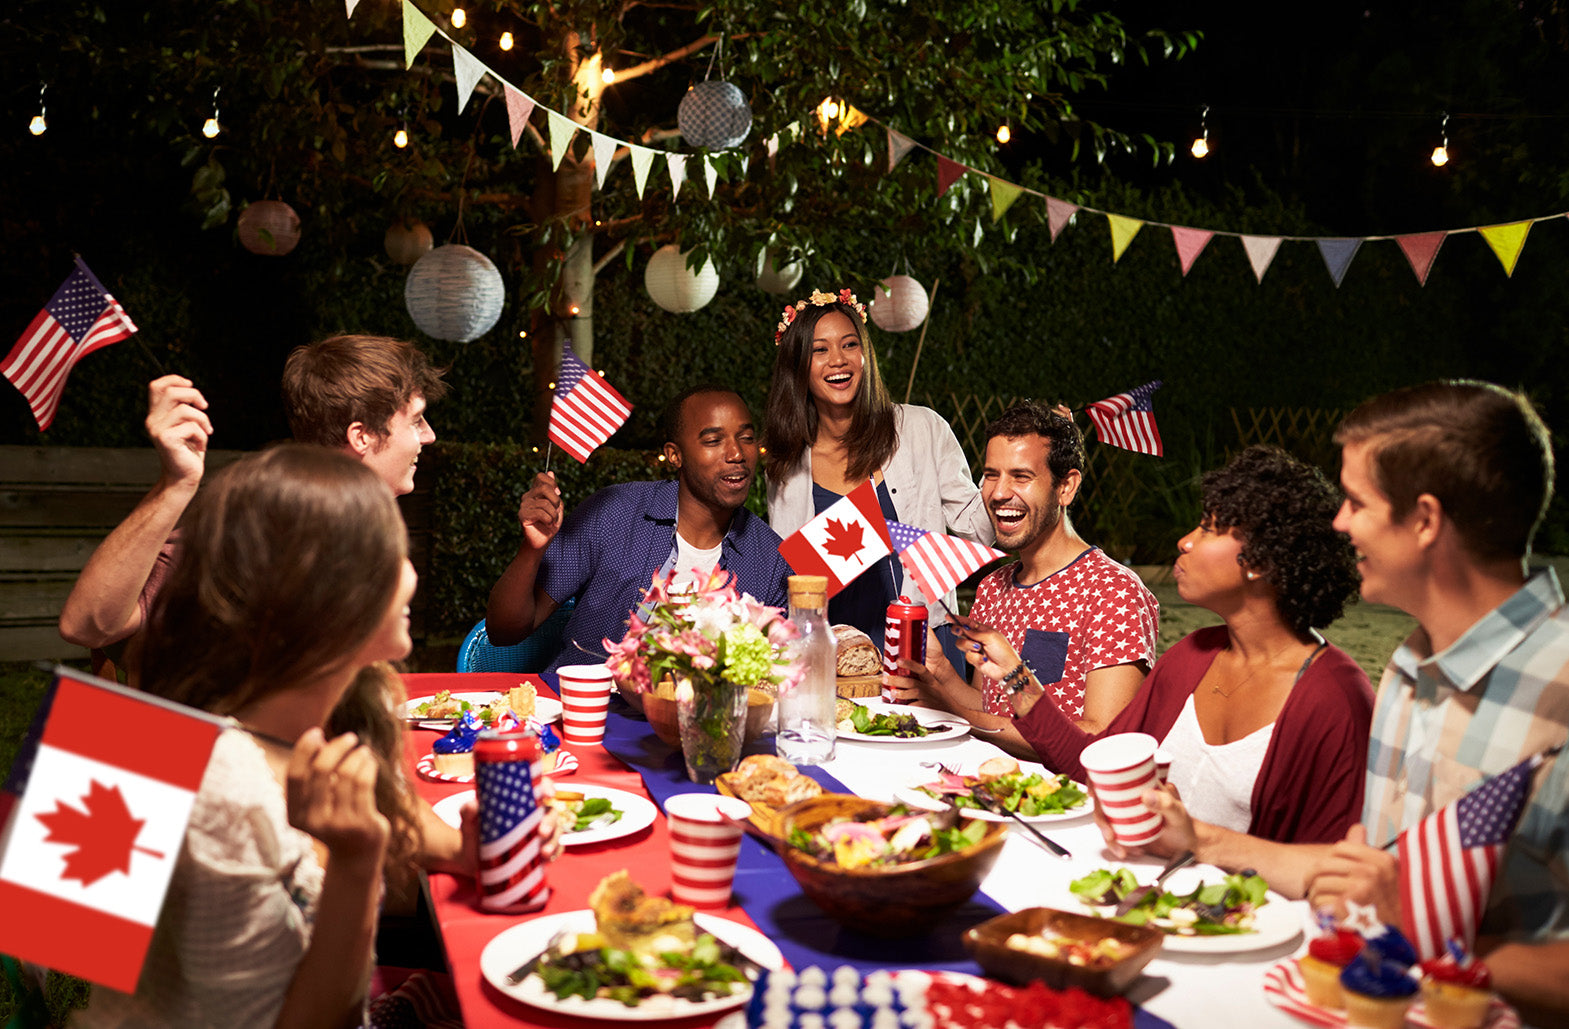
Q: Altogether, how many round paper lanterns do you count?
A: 7